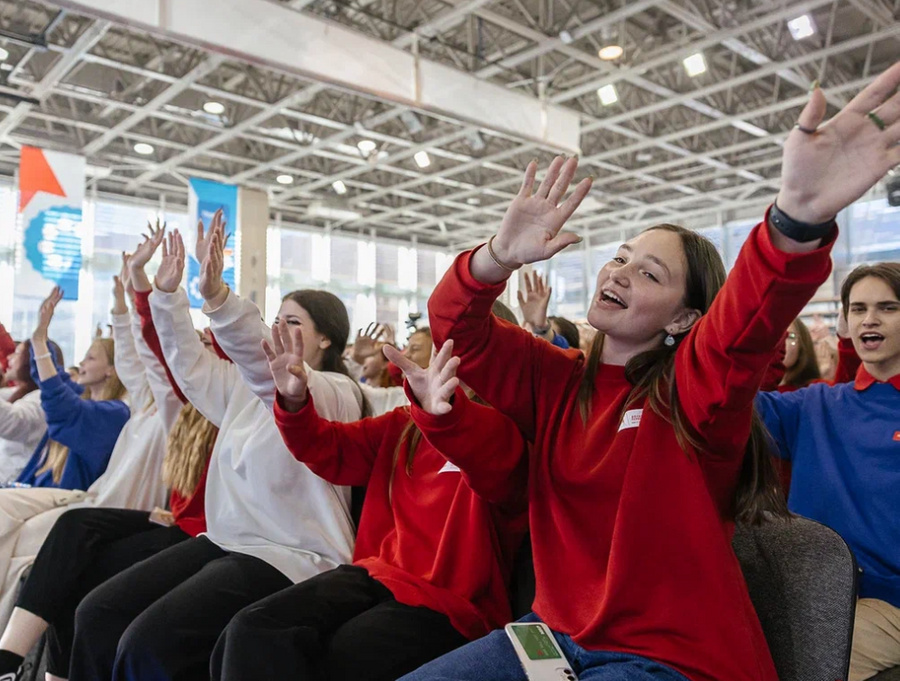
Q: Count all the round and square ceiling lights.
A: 11